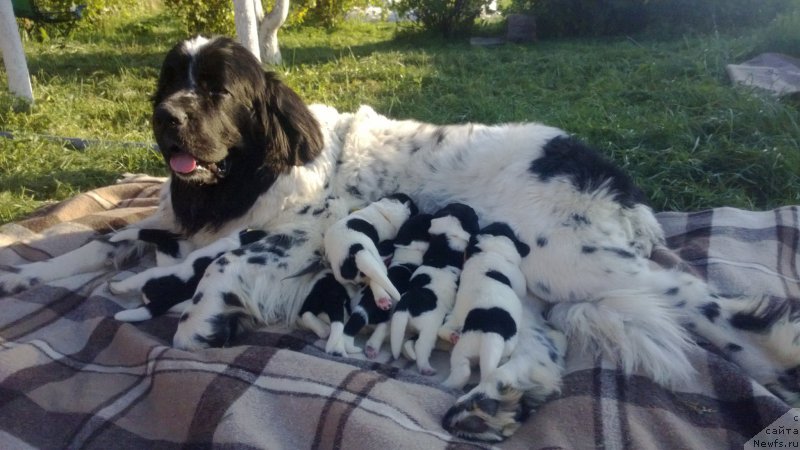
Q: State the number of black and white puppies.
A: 7